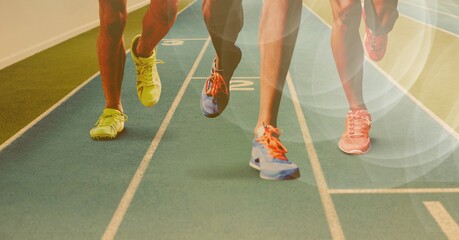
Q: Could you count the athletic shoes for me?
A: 6